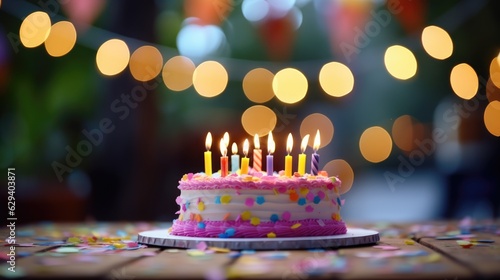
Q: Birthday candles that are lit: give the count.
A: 9